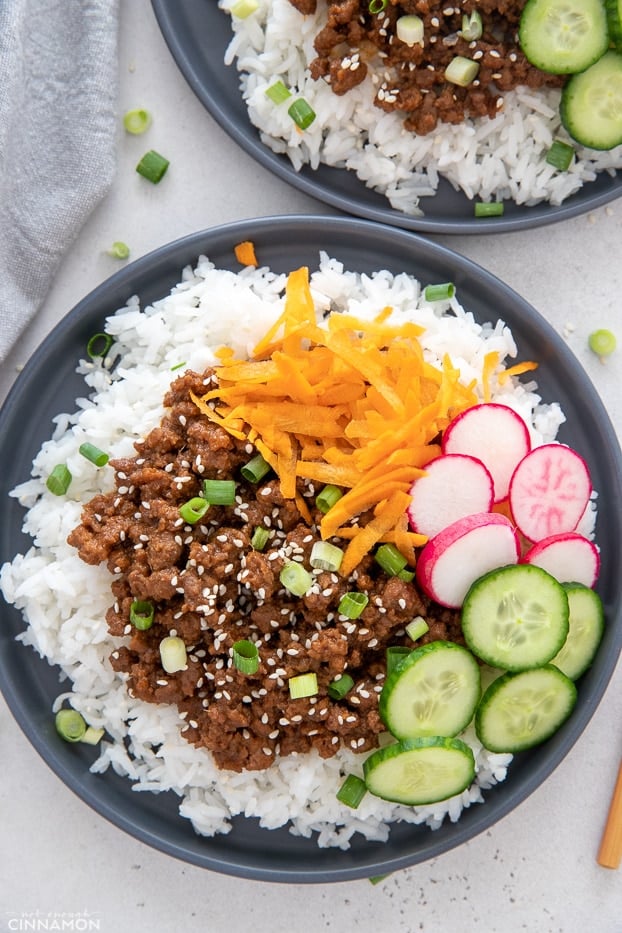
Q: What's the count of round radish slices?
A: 5